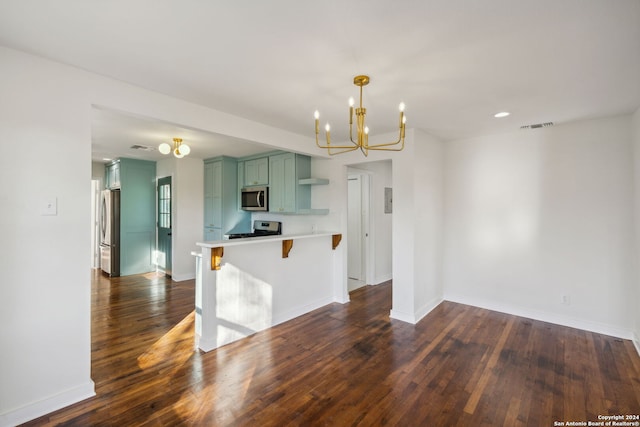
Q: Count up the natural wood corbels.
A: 3